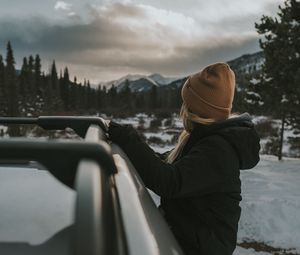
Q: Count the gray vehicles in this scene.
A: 1